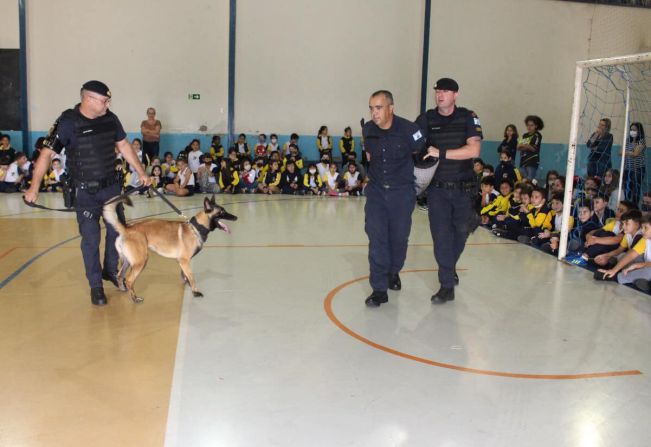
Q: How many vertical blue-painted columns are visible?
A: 3